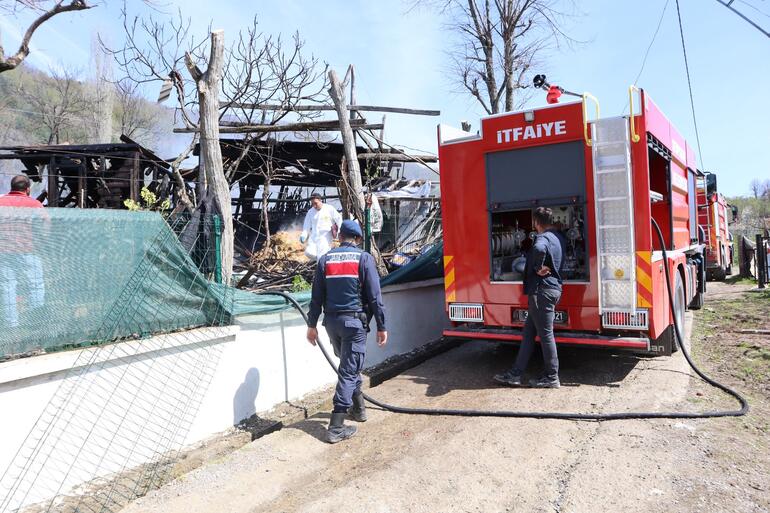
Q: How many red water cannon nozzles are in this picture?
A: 1